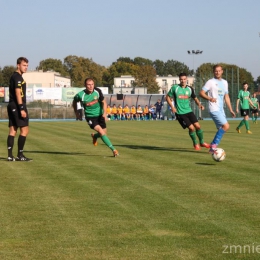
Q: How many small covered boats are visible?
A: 0